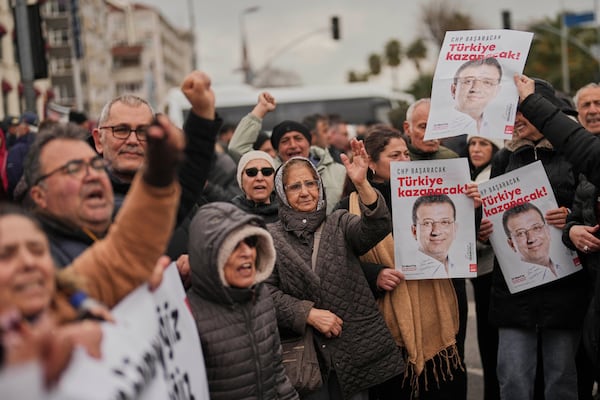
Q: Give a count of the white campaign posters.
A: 3